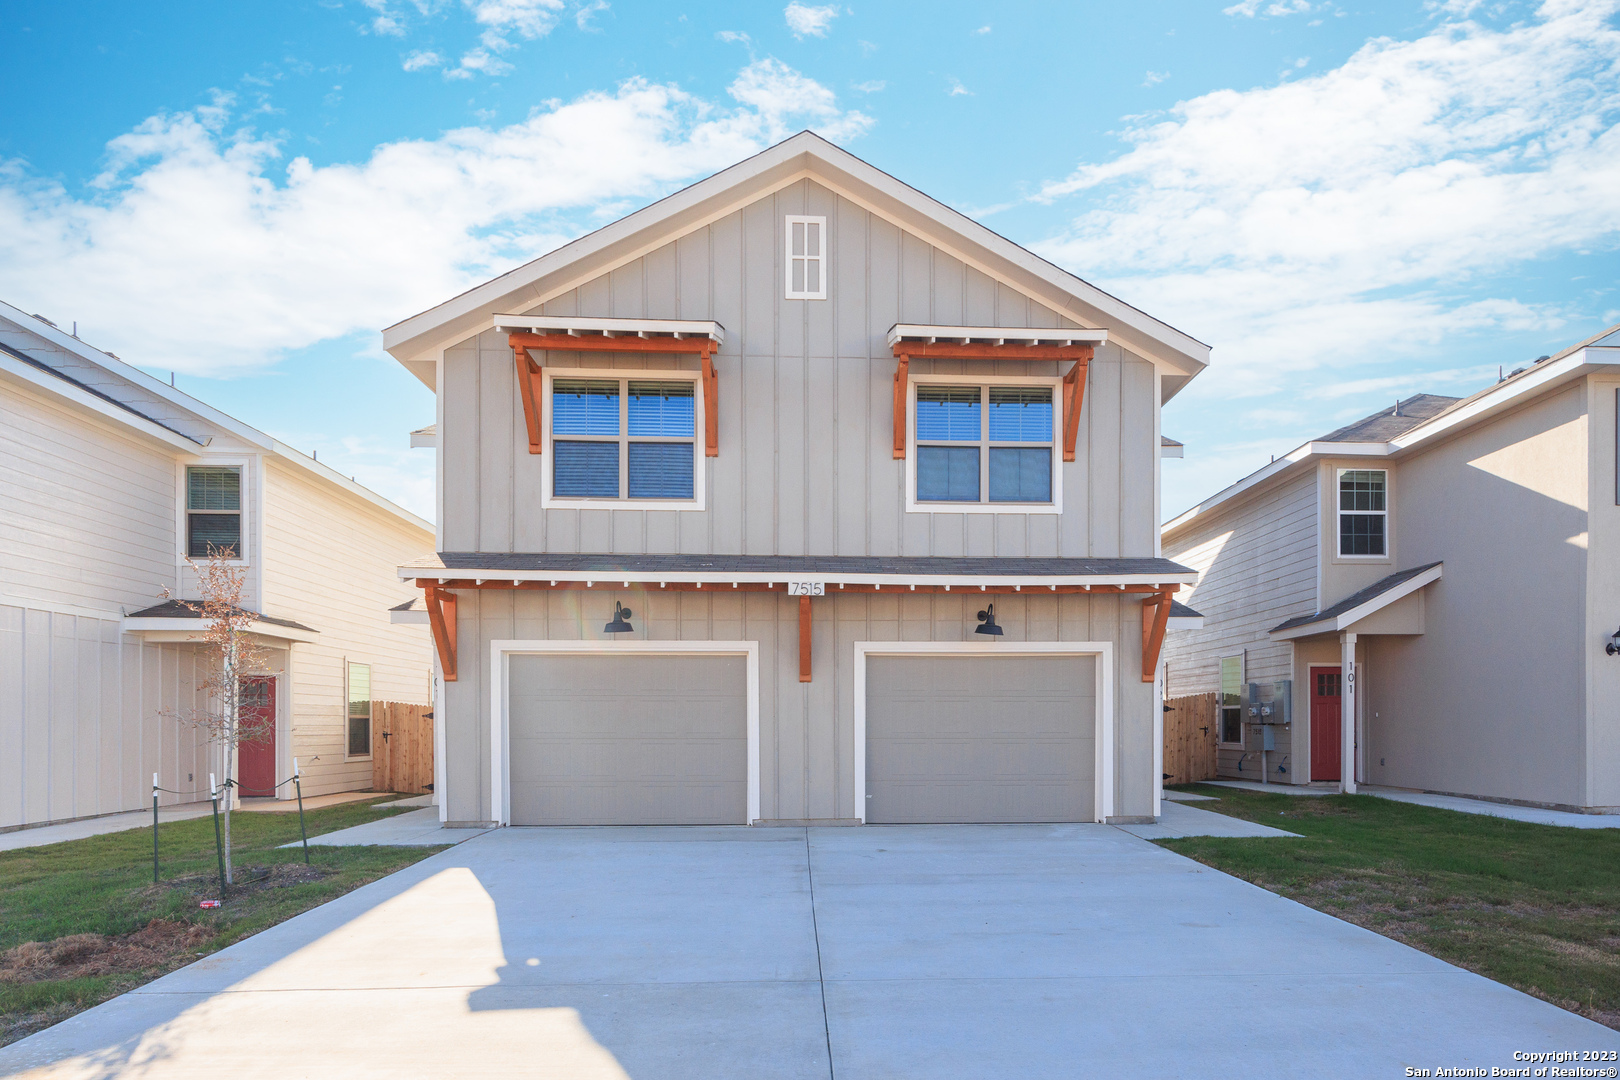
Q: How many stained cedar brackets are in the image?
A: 7